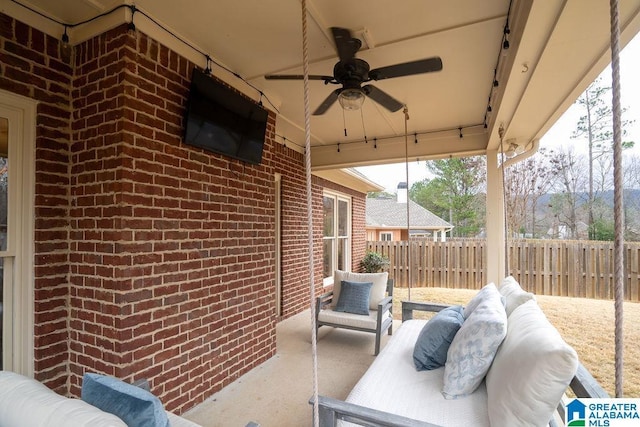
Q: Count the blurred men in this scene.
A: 0